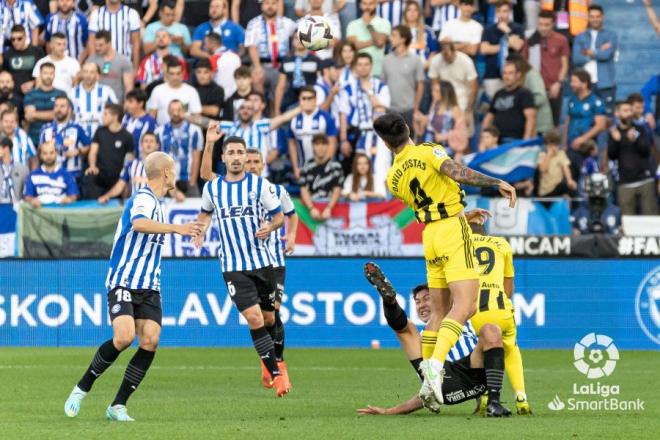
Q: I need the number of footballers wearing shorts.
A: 6